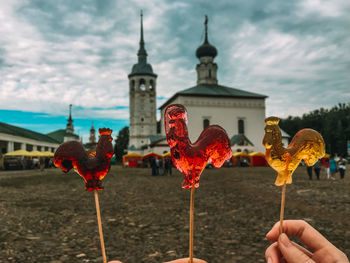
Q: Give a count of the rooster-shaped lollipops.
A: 3